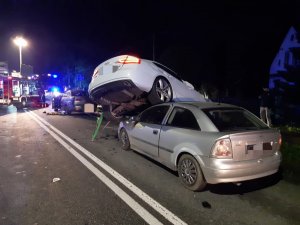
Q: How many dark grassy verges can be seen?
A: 1